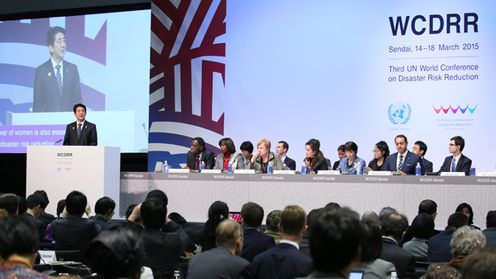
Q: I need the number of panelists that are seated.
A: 12